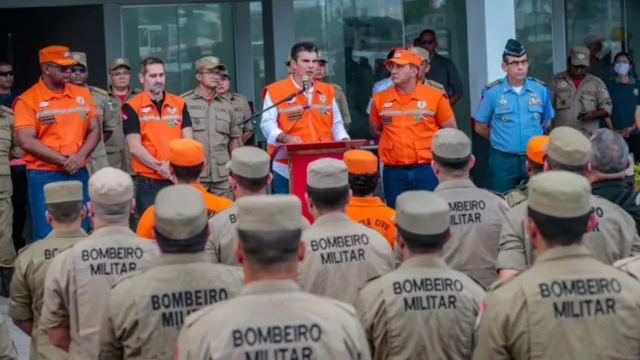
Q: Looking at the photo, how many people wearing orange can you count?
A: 7